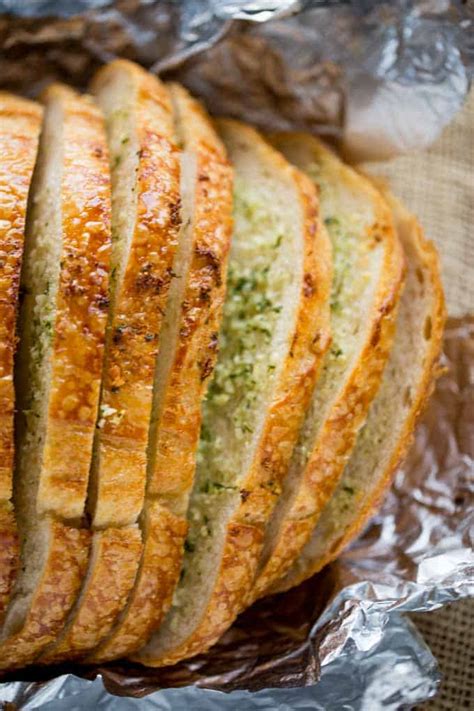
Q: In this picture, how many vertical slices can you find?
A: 7